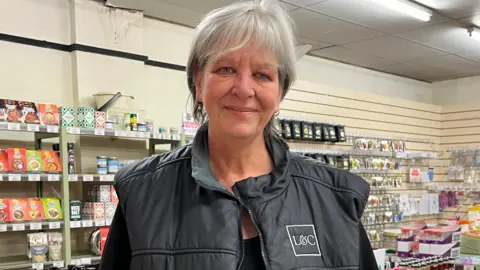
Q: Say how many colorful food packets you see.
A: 12